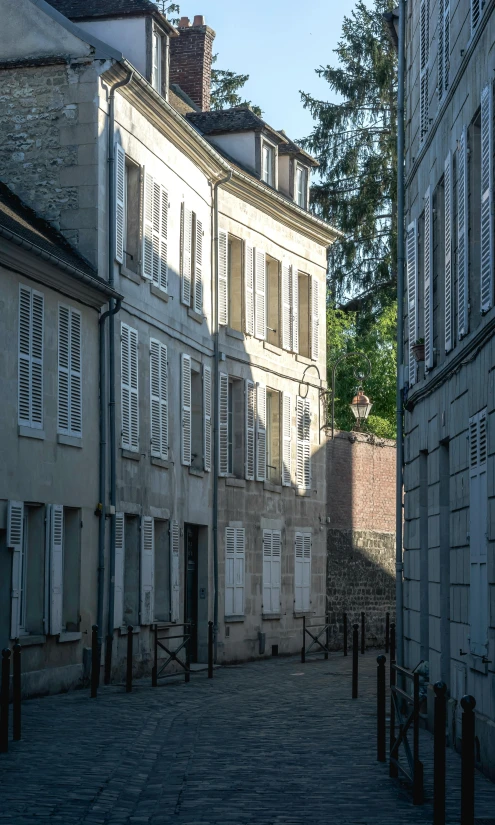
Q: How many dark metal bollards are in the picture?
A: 13